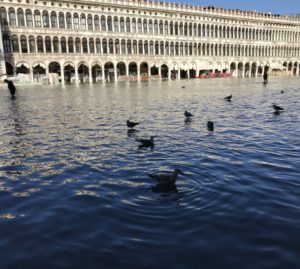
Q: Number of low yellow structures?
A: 1